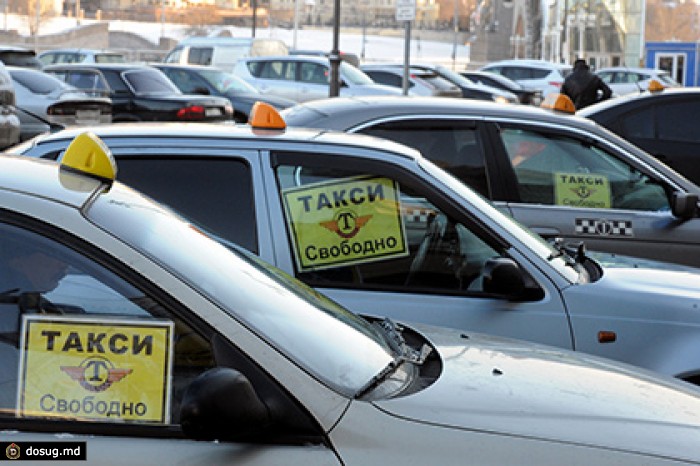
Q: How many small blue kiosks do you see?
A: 1